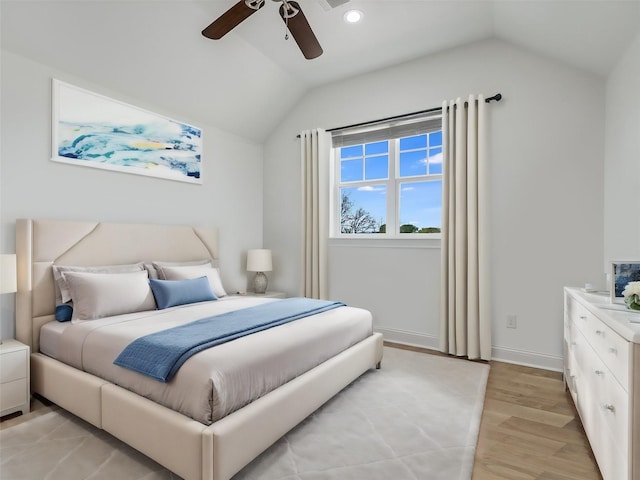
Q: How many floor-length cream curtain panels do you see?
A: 2